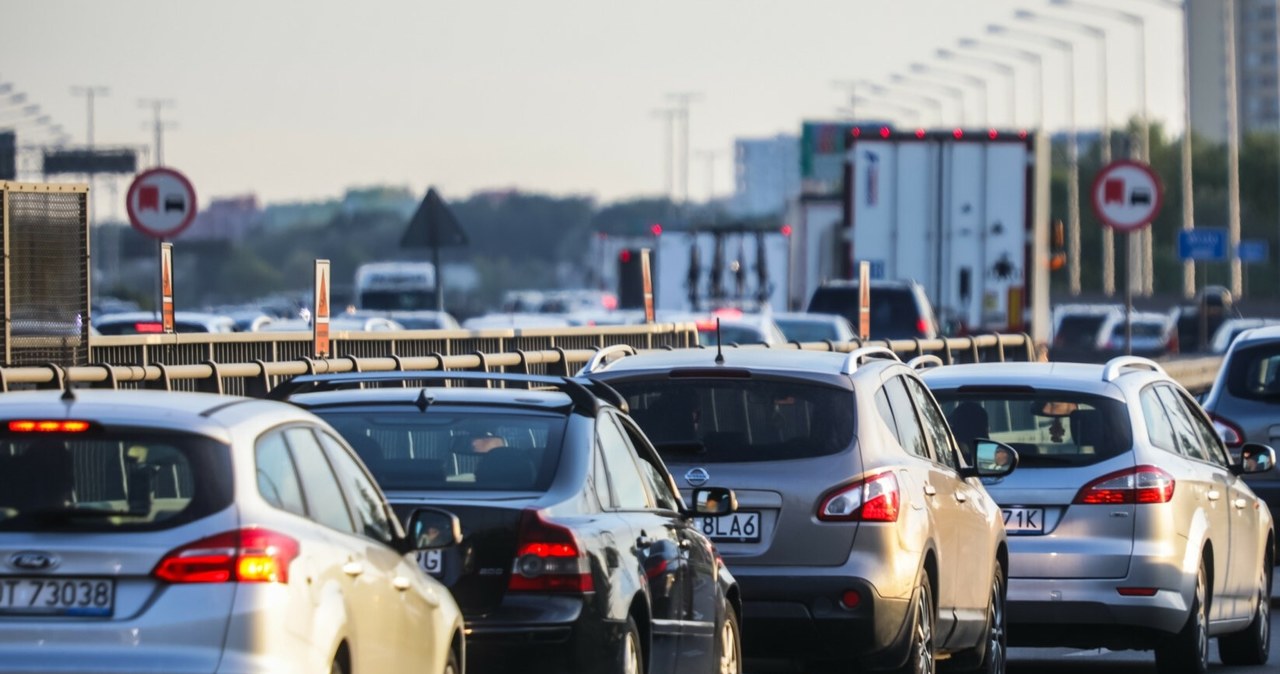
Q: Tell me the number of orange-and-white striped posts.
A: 4